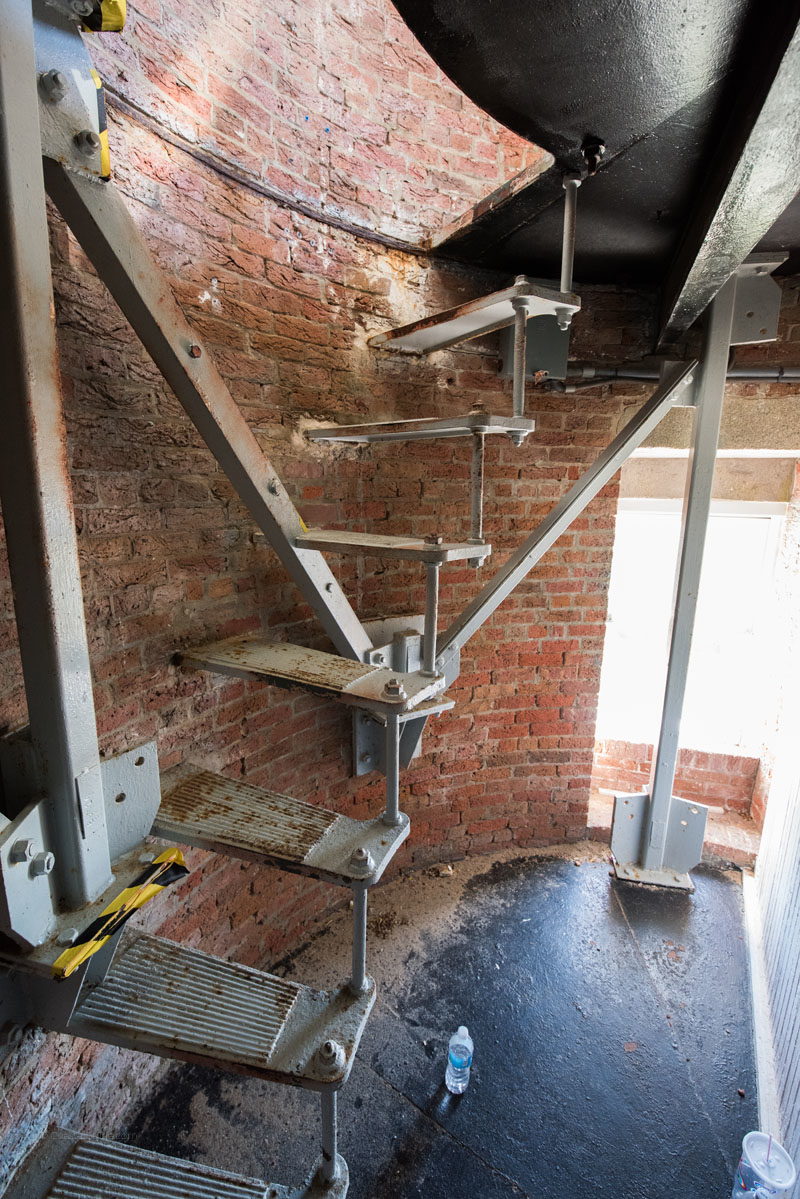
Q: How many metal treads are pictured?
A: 7